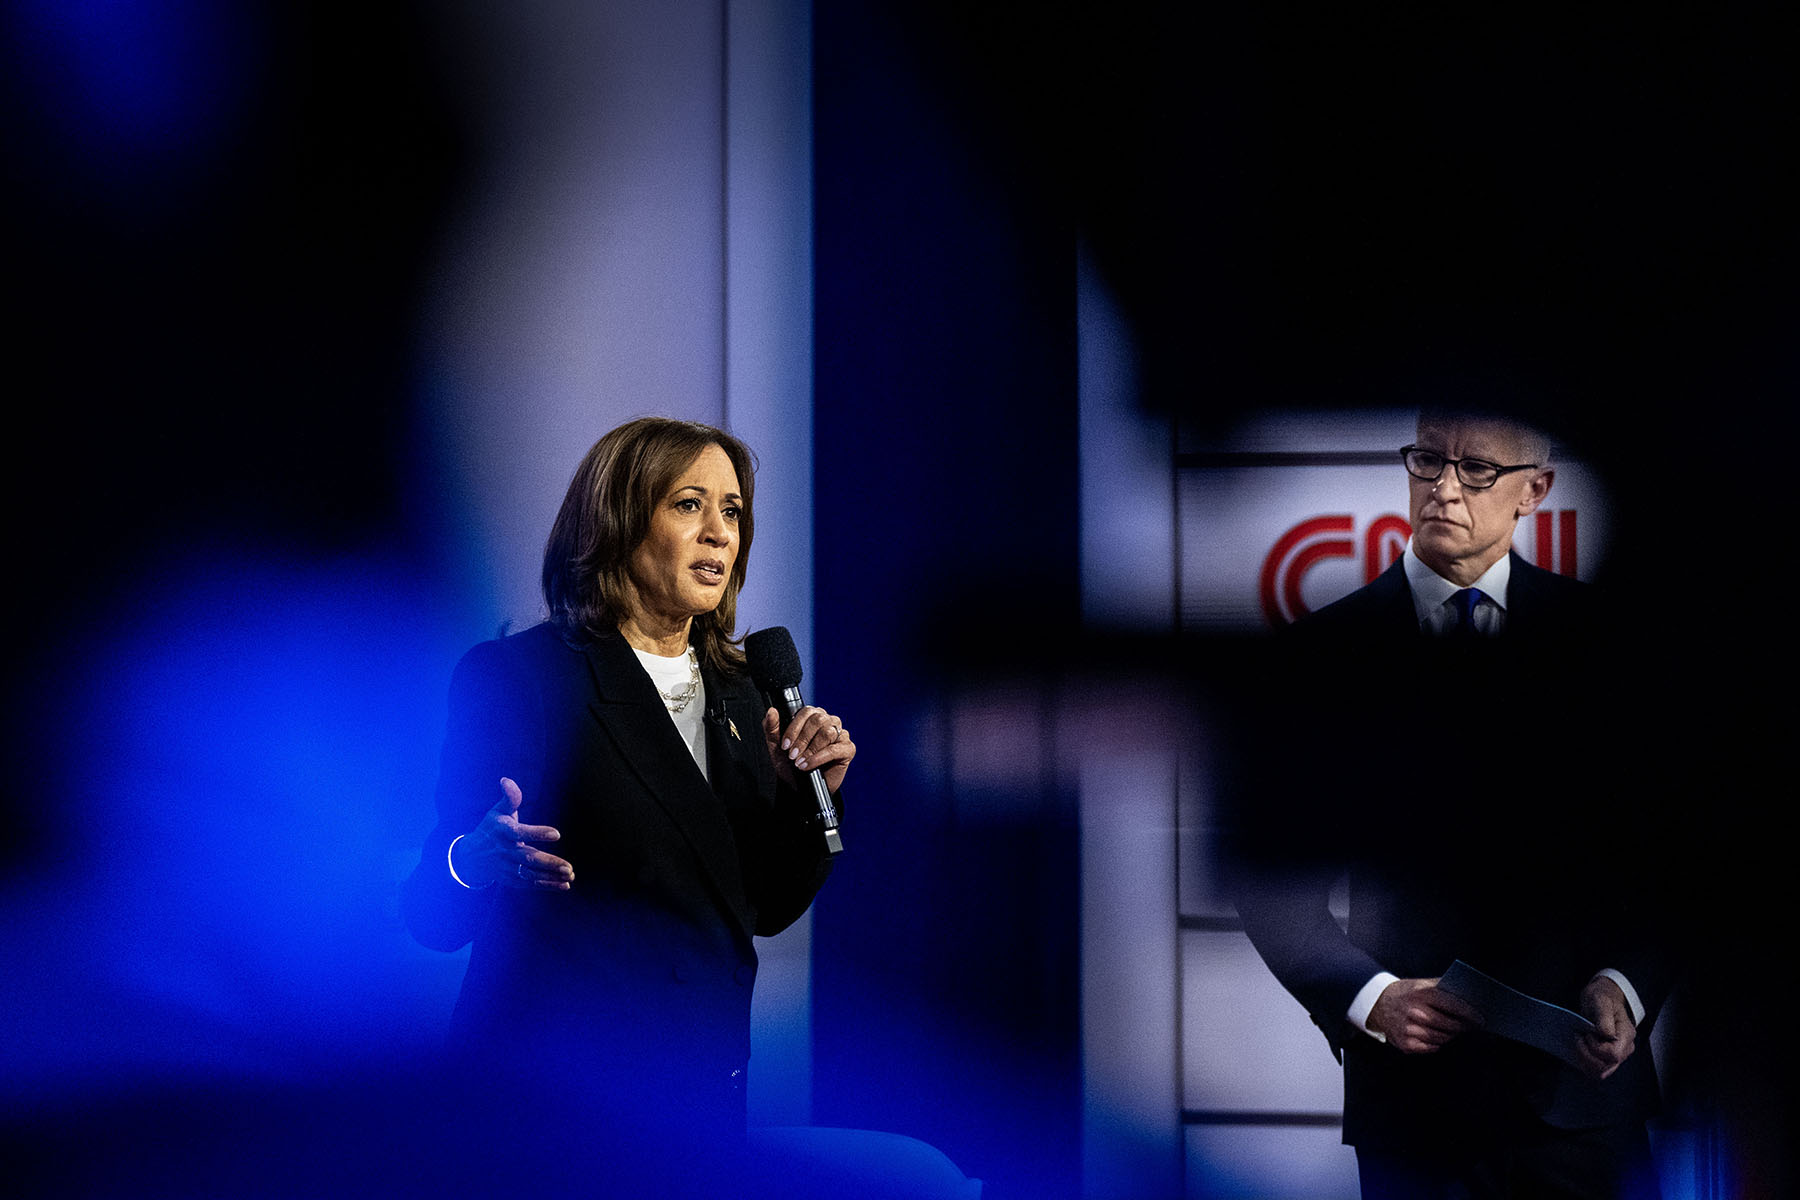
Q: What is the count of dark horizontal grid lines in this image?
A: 3